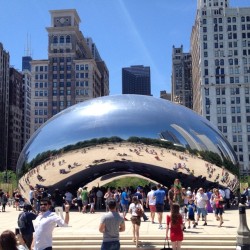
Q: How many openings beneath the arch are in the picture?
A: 1